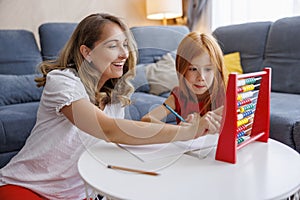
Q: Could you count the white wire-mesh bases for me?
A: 1